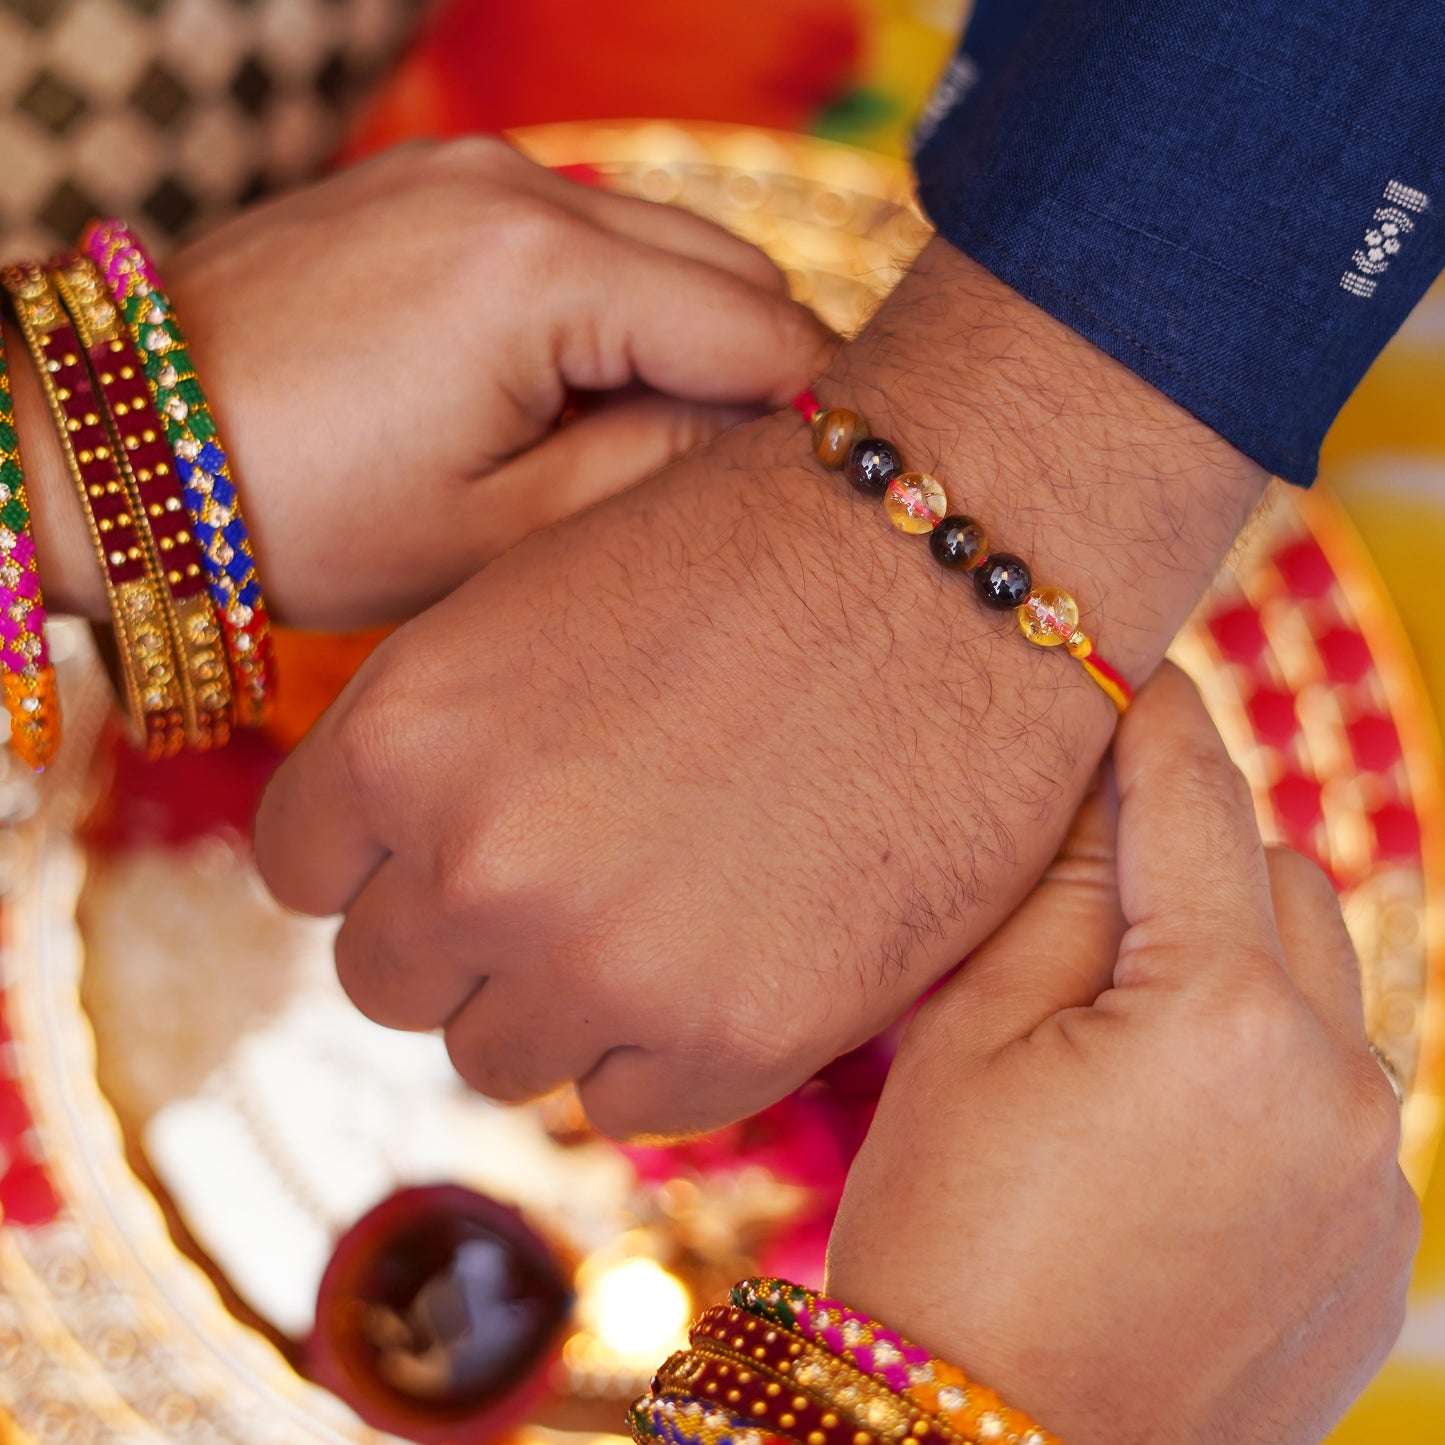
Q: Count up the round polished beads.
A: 6